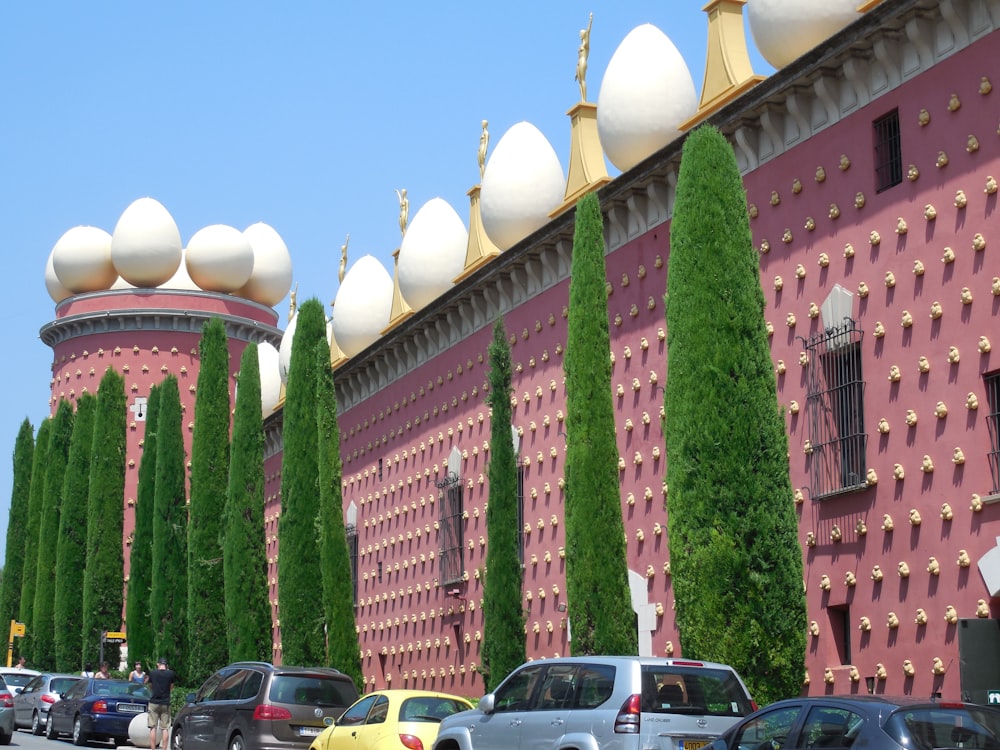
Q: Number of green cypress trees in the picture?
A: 14